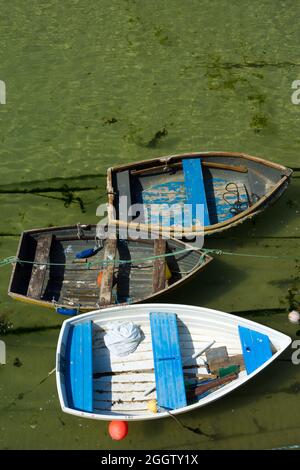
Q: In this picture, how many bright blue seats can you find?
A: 4